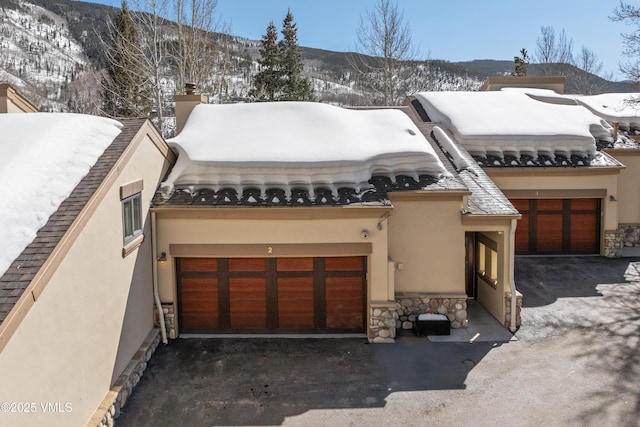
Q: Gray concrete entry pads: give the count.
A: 1